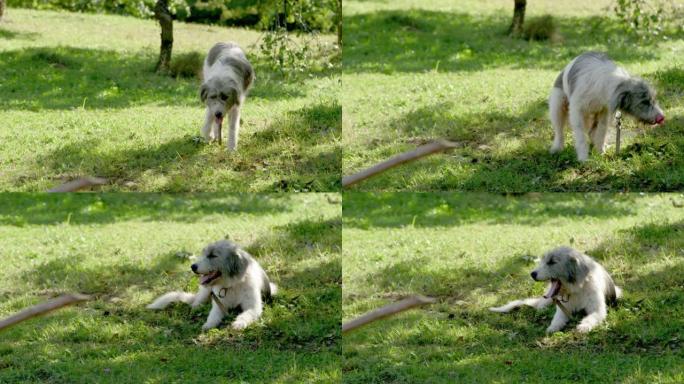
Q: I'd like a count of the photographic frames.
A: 4